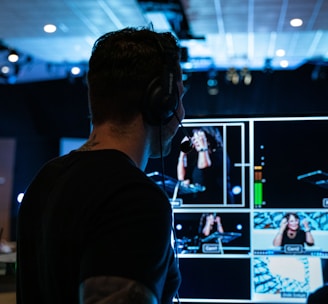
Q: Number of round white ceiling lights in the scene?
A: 7